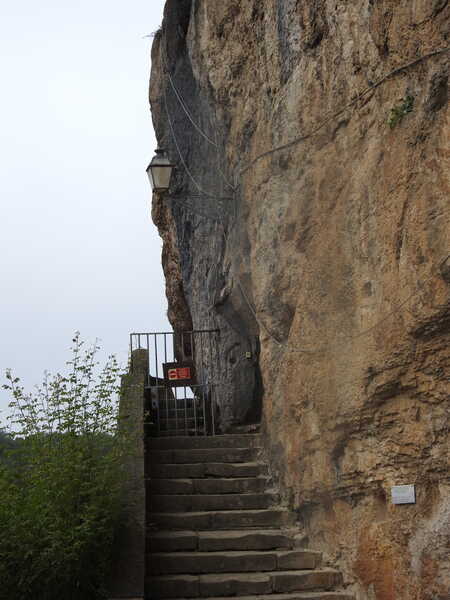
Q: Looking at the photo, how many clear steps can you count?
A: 10